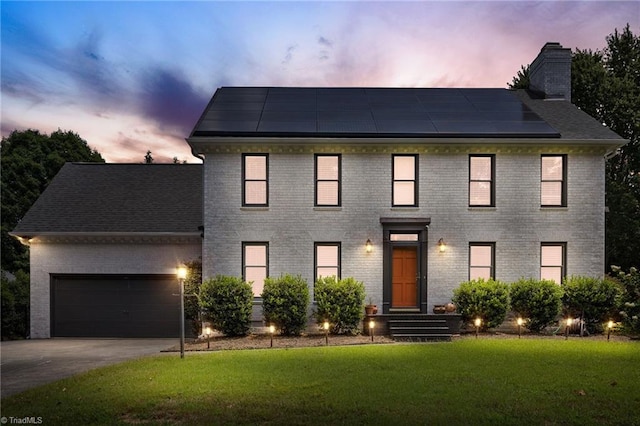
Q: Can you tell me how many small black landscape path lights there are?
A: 8